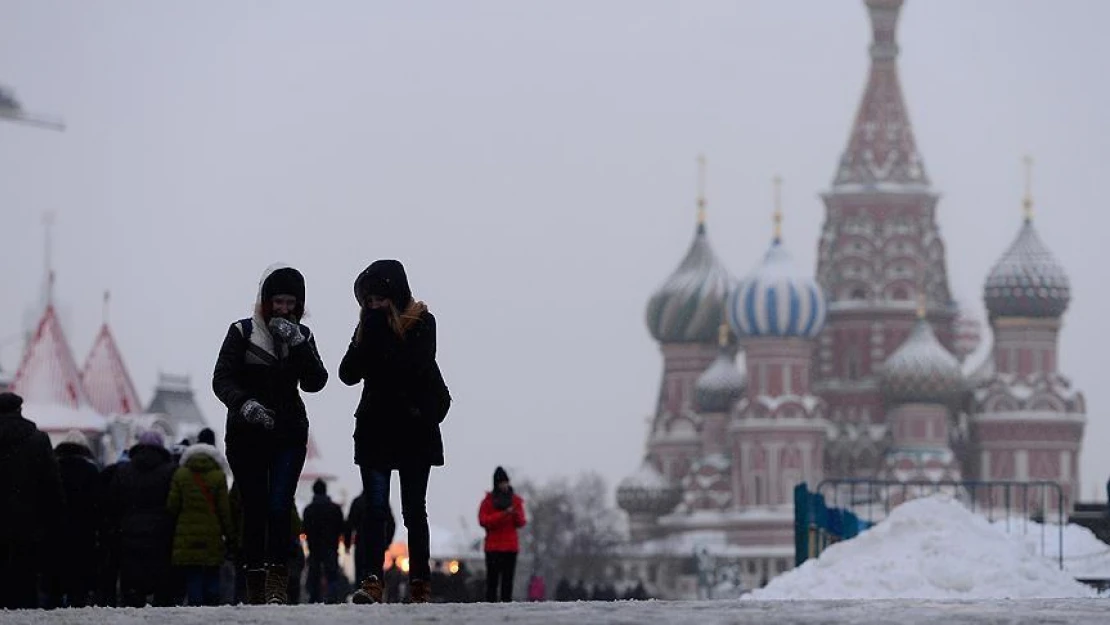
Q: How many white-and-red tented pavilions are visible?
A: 2